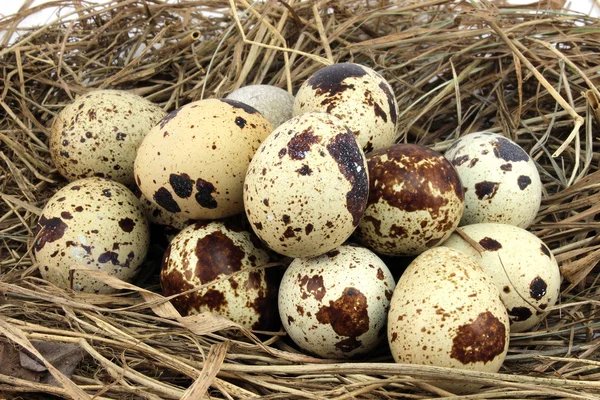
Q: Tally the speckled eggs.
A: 12